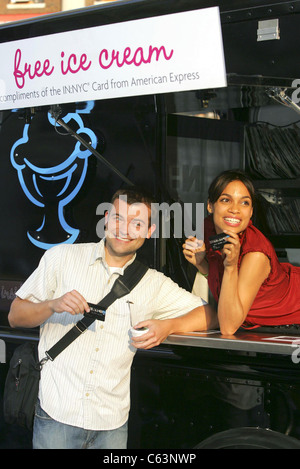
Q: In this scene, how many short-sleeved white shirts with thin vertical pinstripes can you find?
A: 1